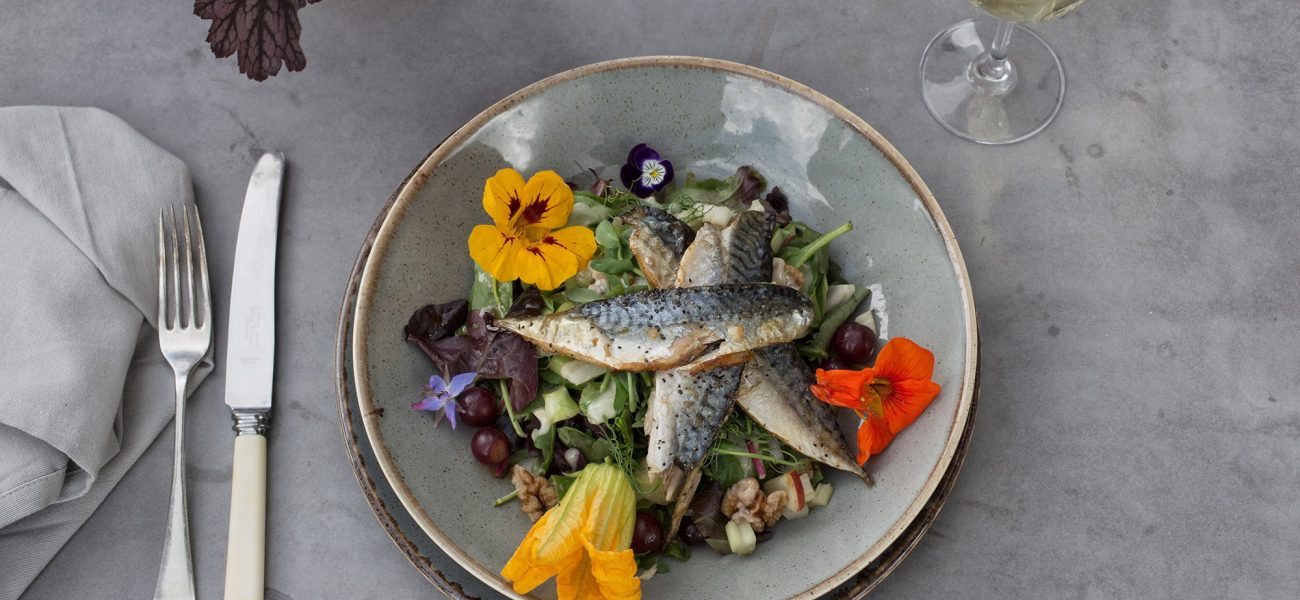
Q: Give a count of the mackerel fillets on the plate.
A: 3